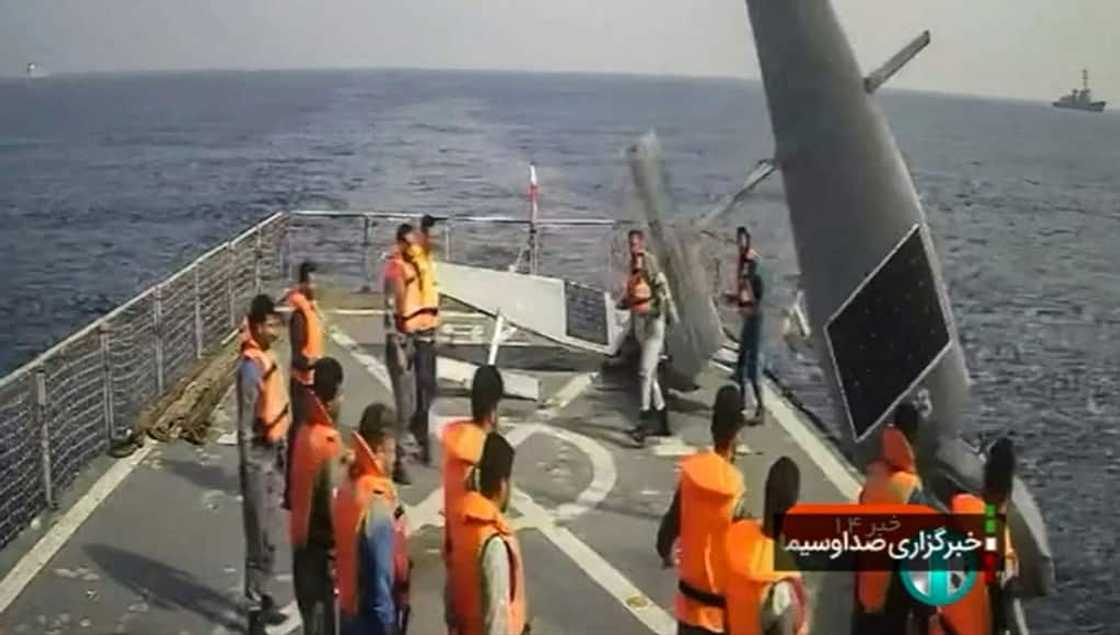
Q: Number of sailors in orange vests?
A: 14